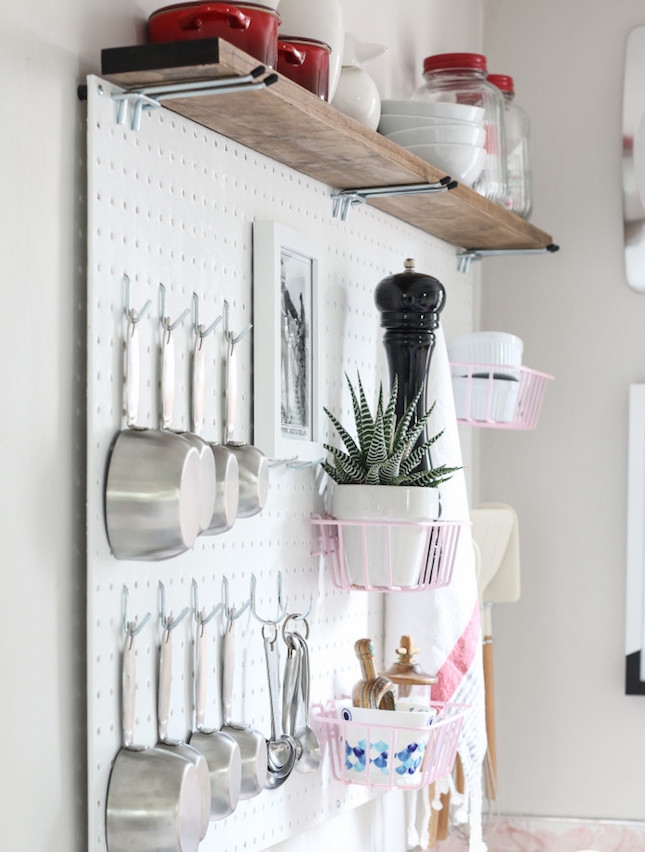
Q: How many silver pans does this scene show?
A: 8